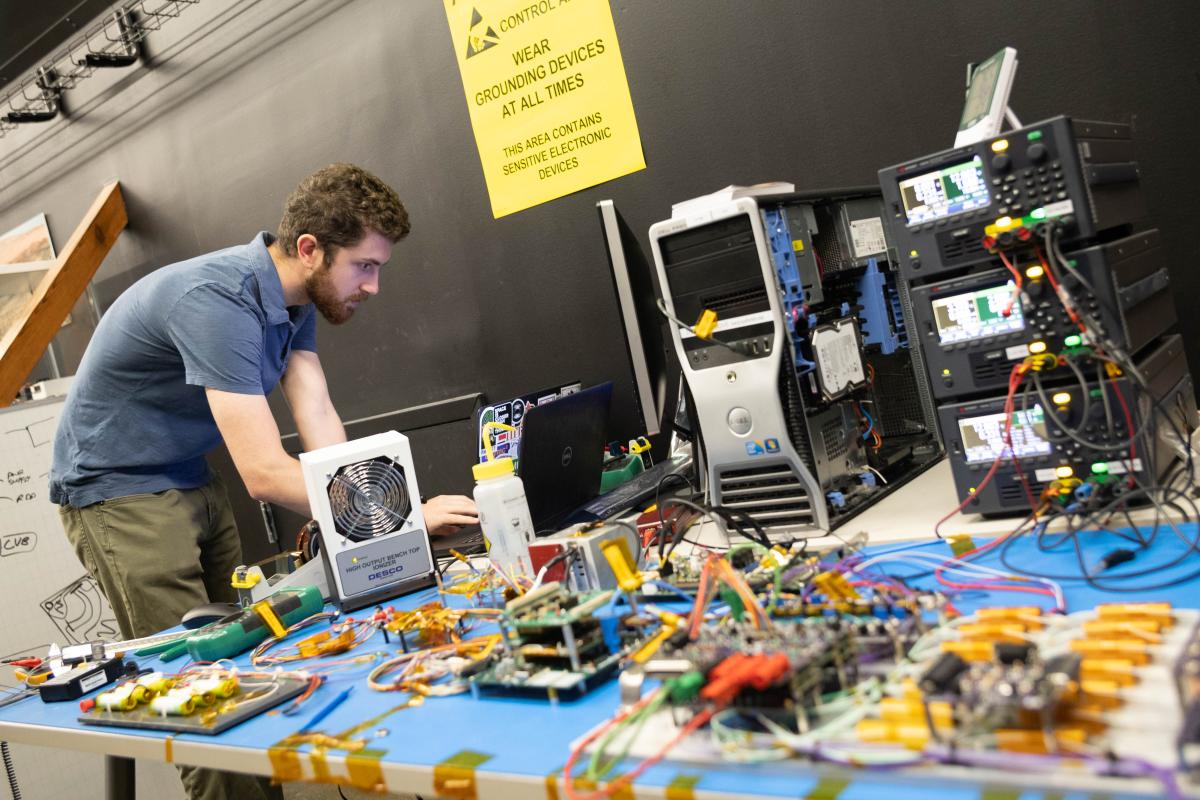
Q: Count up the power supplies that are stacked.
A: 3